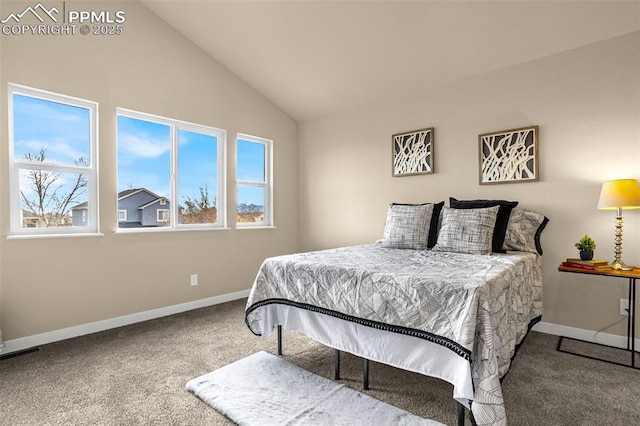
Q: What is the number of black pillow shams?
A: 2